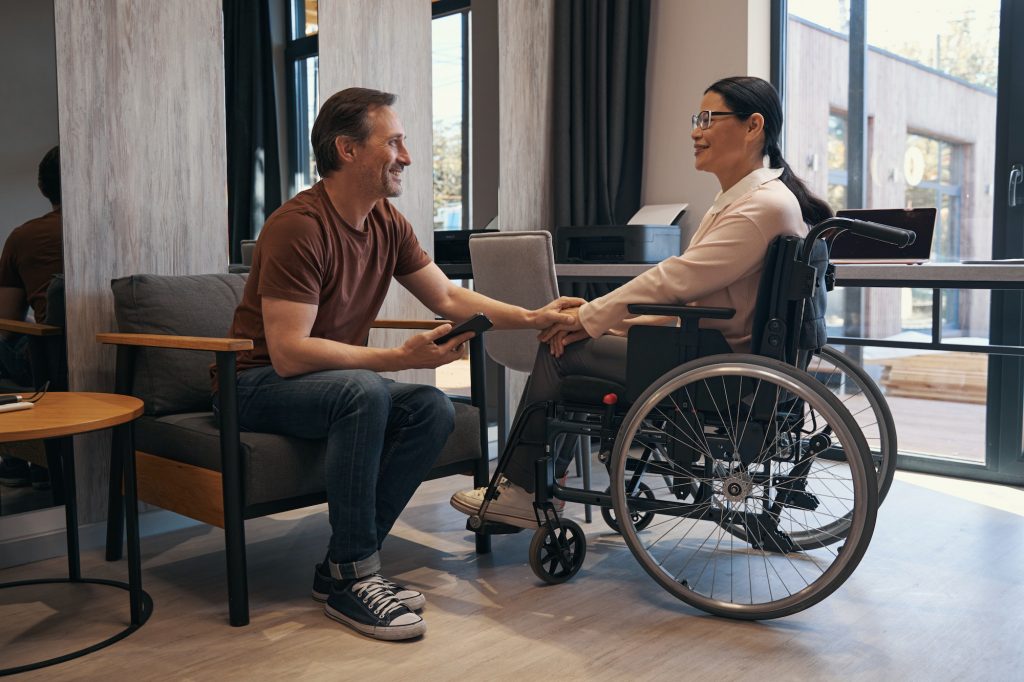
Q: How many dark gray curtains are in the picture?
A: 2